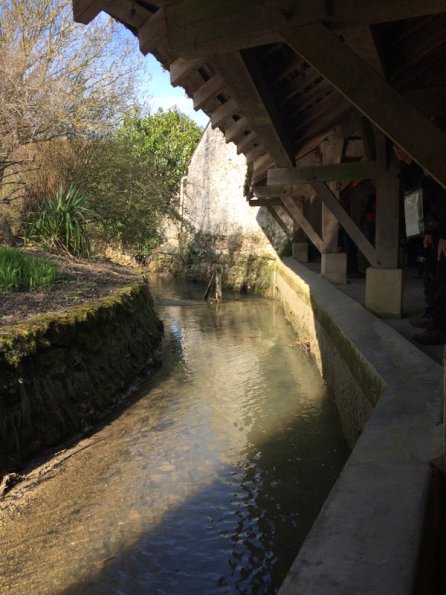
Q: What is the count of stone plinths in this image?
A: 3